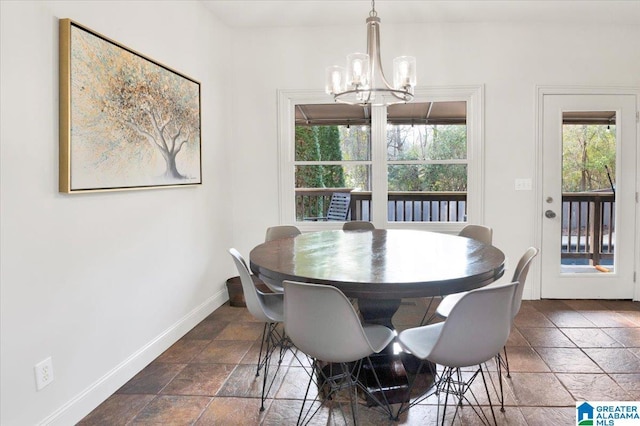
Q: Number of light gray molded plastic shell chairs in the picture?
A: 7